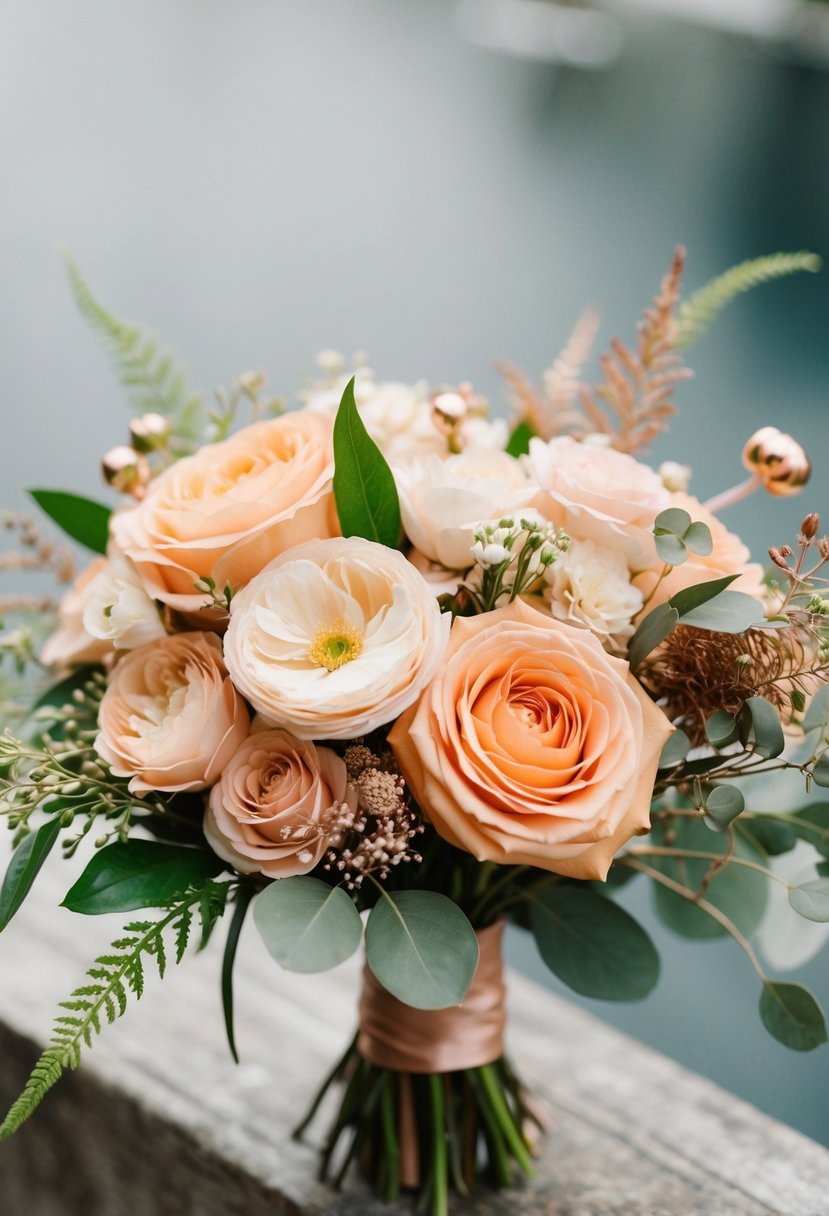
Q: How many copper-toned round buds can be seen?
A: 4